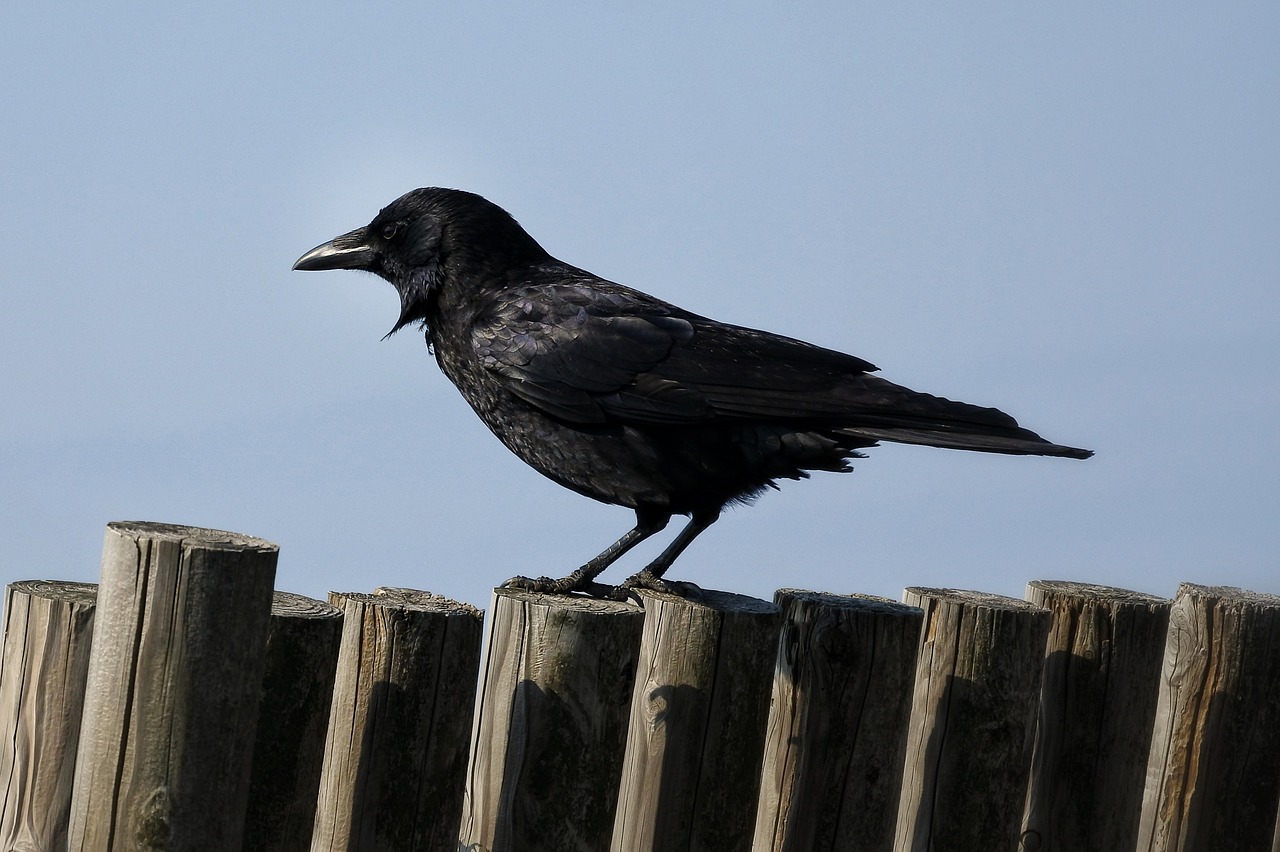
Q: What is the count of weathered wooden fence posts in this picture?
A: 10